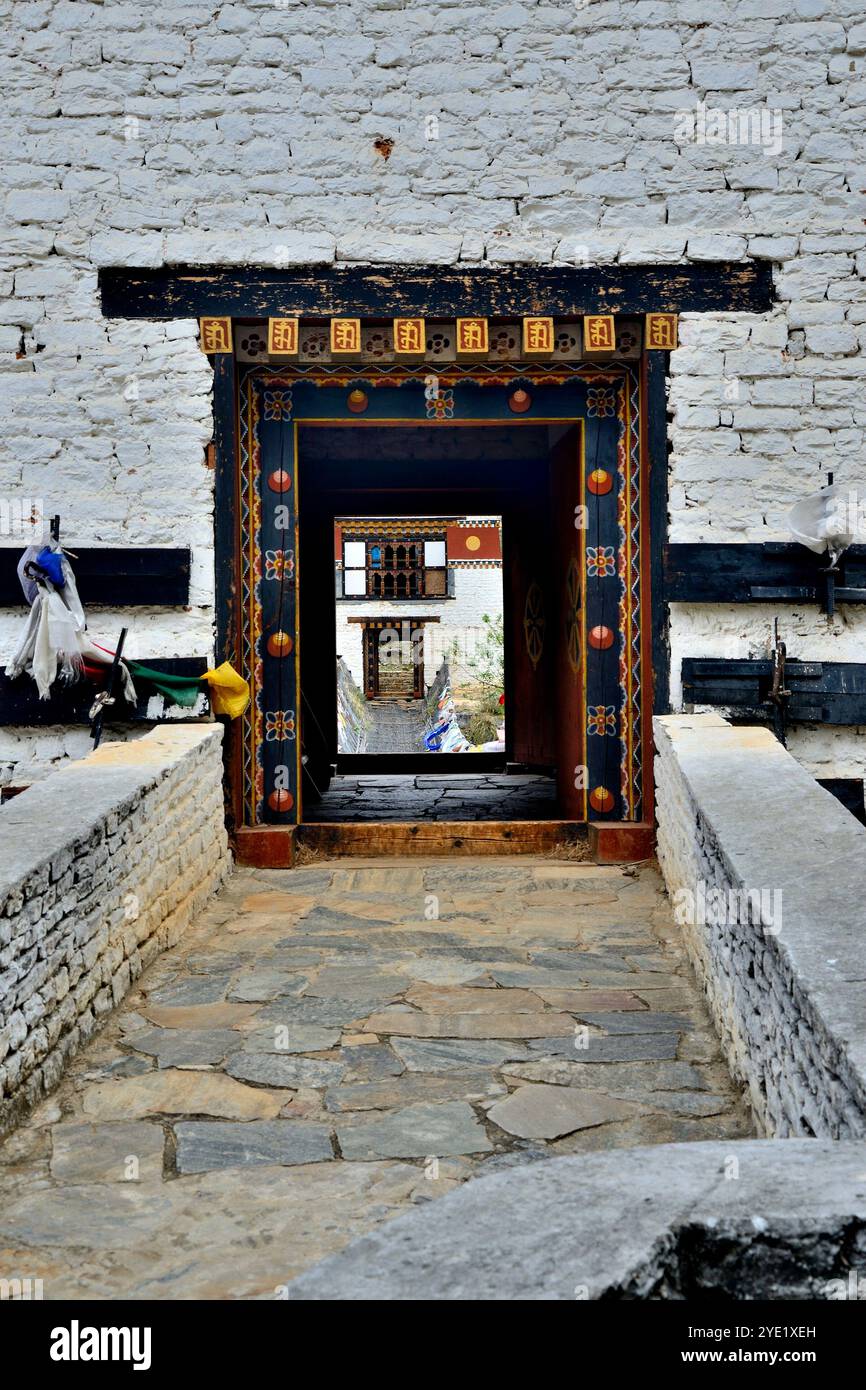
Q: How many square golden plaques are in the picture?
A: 8